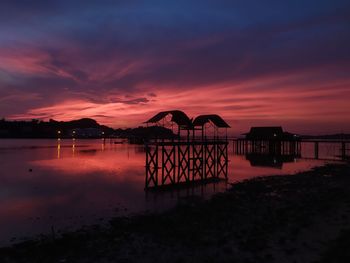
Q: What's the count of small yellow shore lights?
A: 3